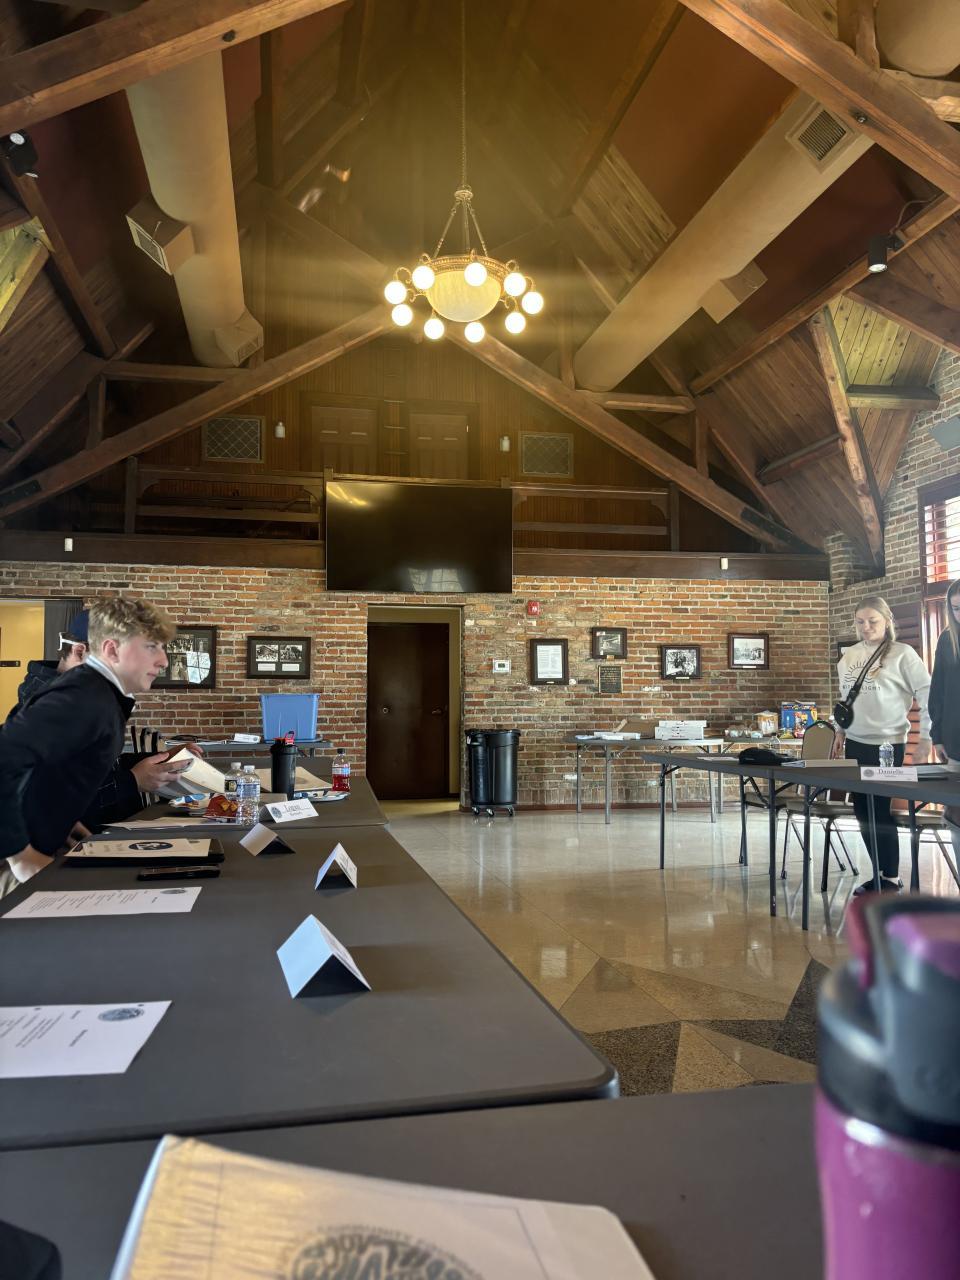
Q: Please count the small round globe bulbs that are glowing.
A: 9